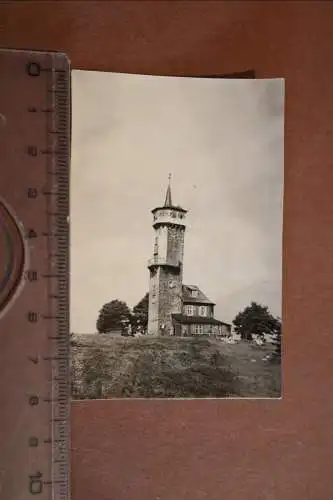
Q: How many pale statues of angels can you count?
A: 0